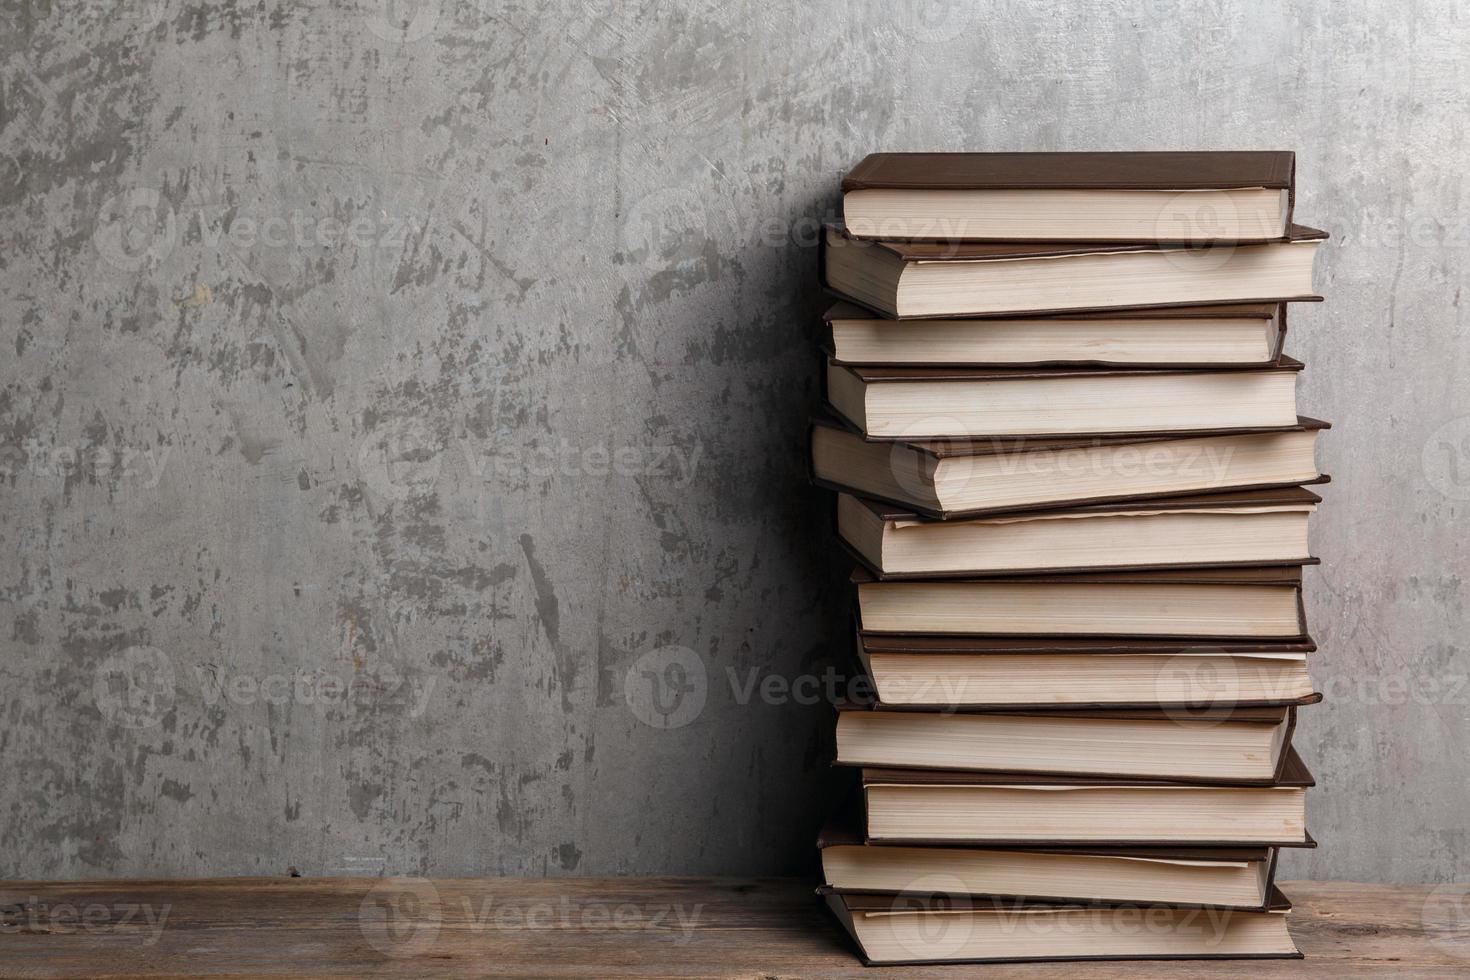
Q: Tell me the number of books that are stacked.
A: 12